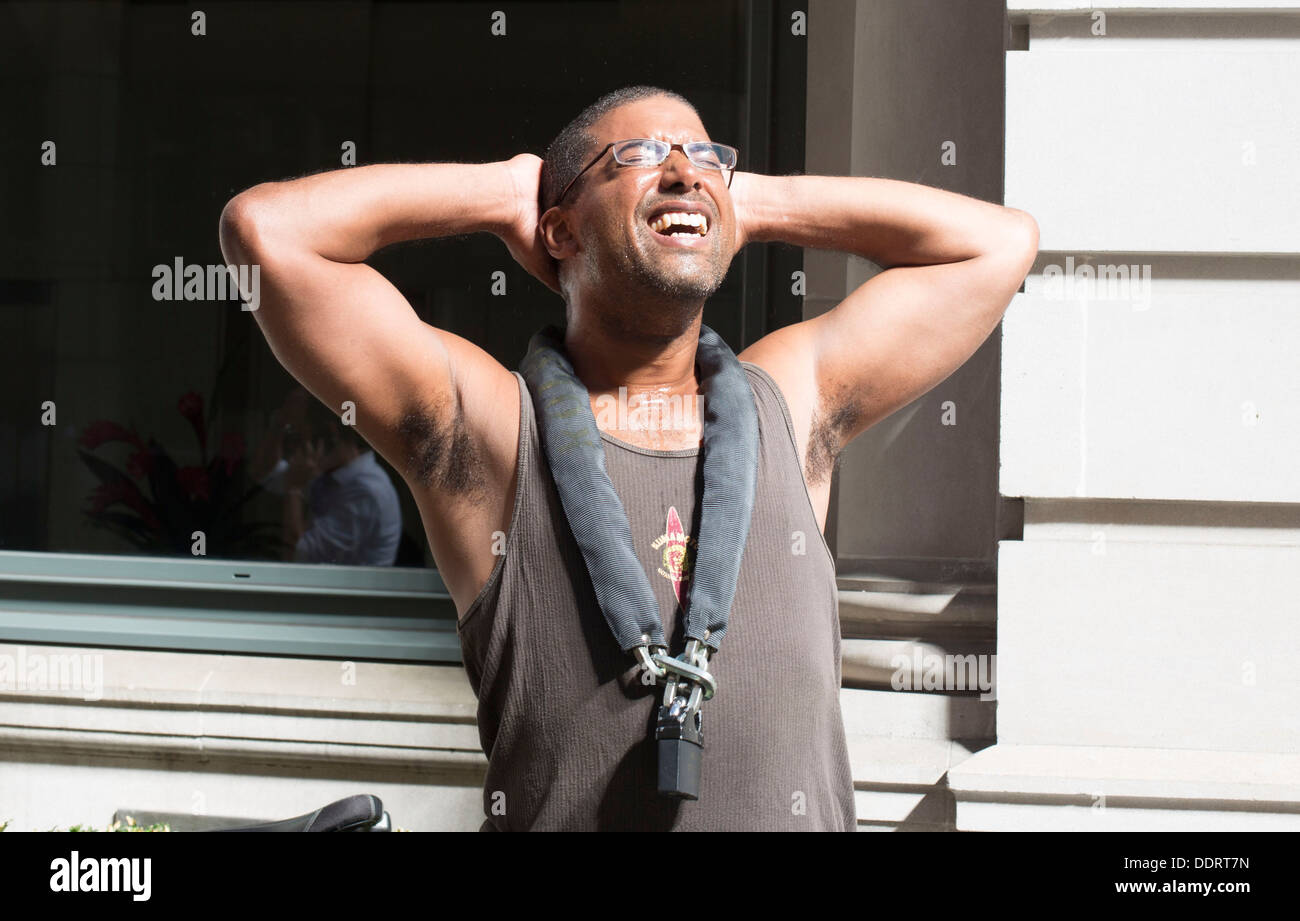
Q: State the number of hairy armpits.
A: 2